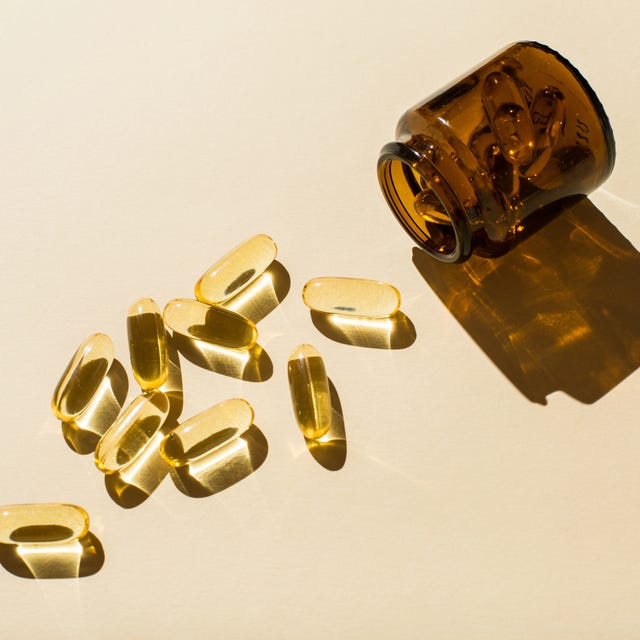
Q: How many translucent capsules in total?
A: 9